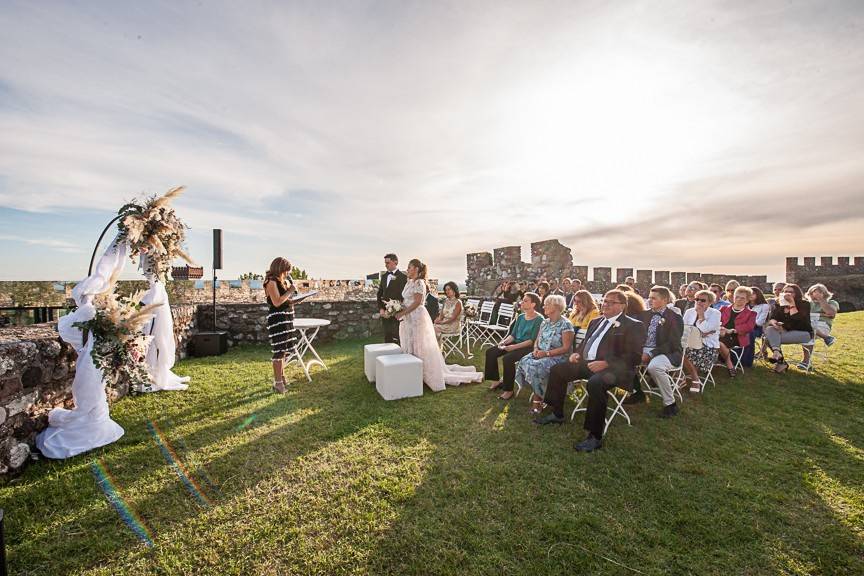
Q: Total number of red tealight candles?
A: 0